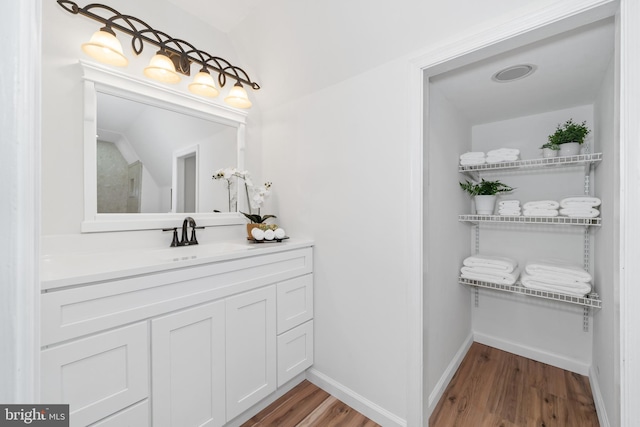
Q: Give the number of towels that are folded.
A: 15